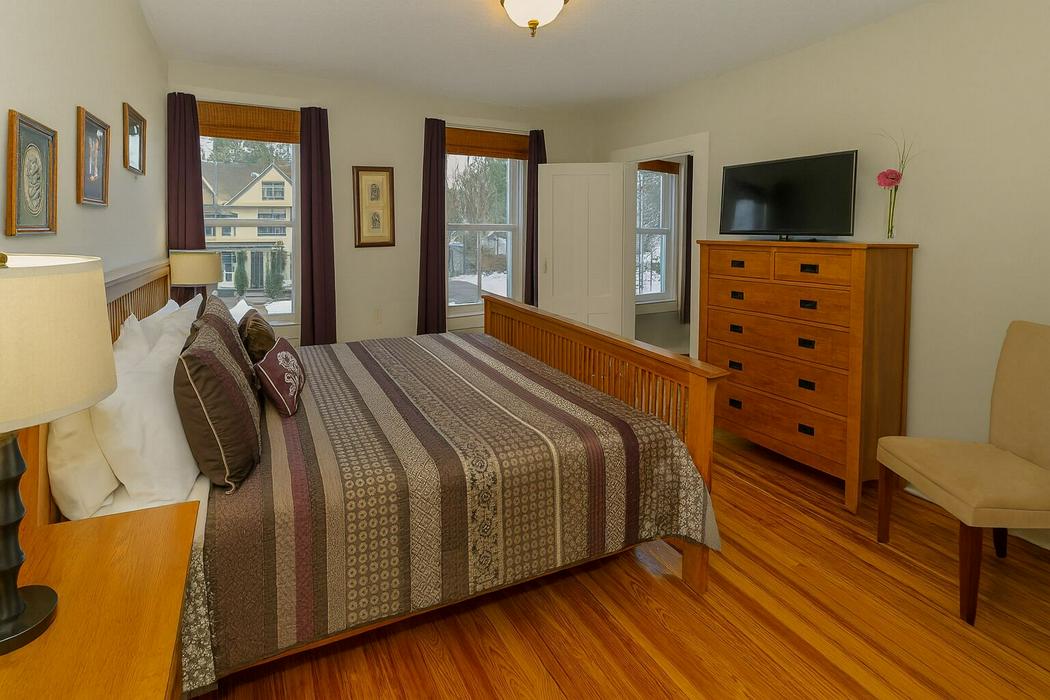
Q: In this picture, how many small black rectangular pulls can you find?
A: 10